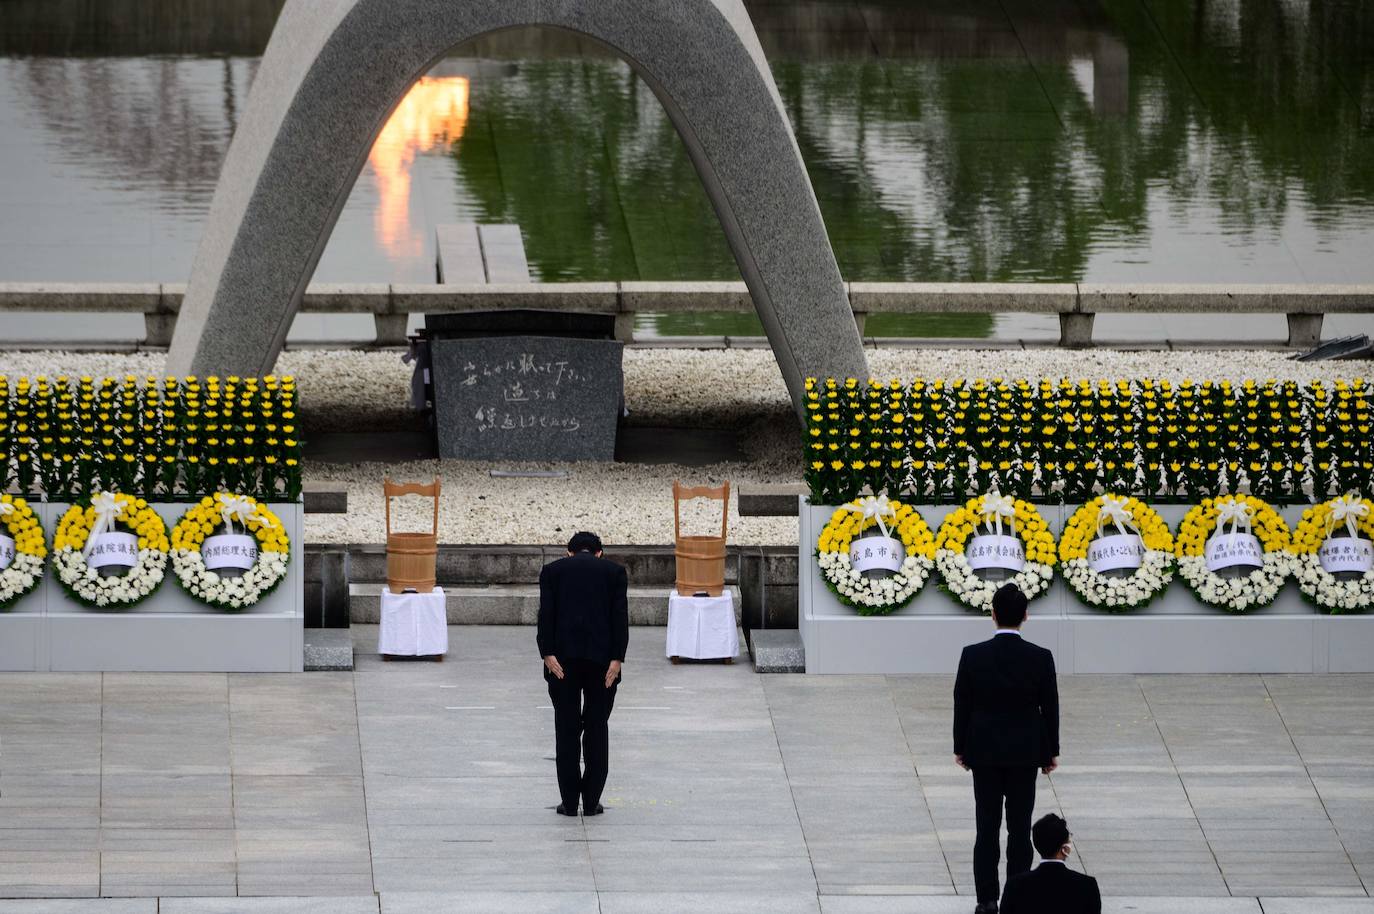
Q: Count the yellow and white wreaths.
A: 8